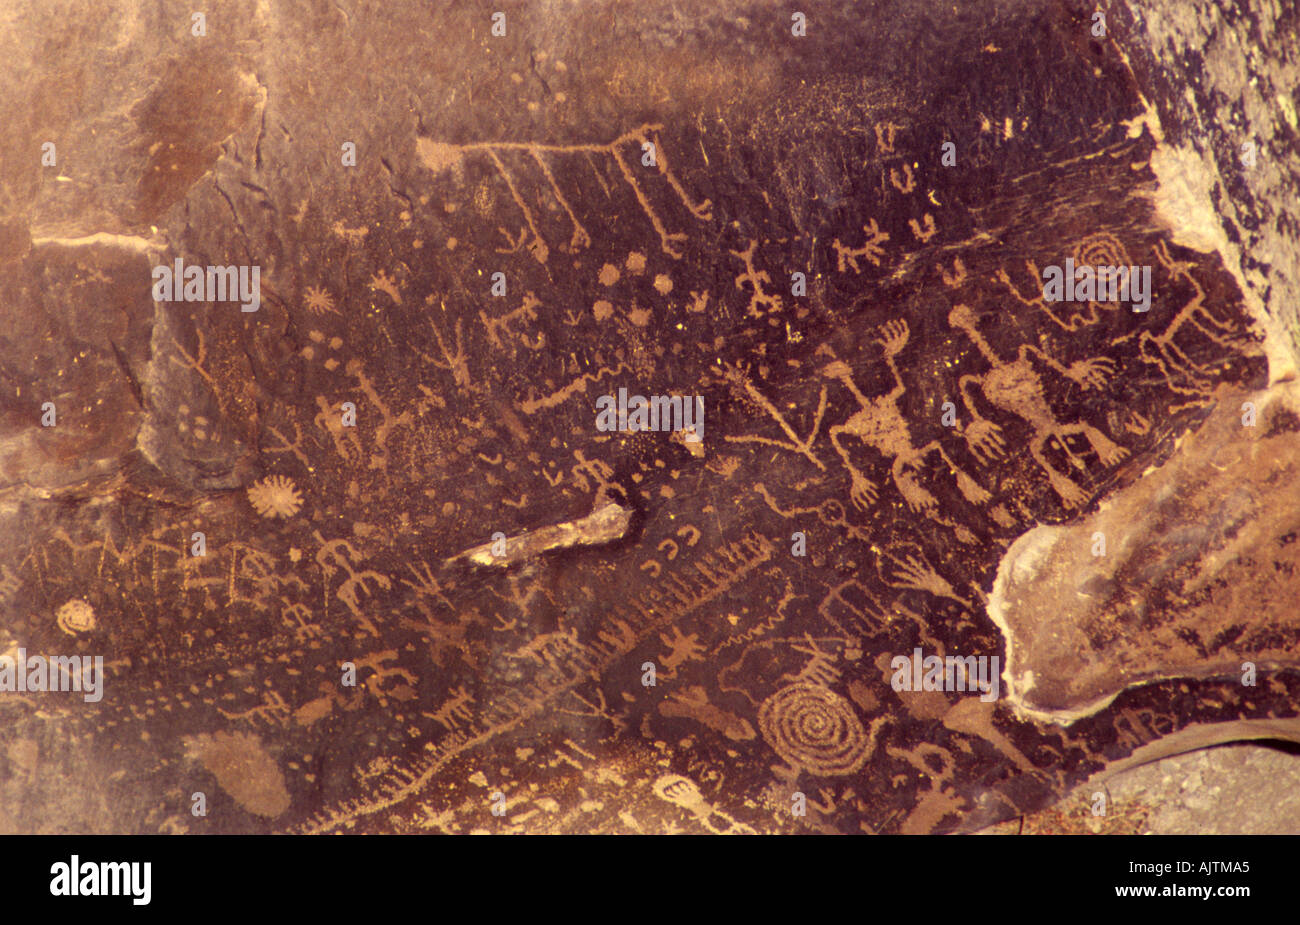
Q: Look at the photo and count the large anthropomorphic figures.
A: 2